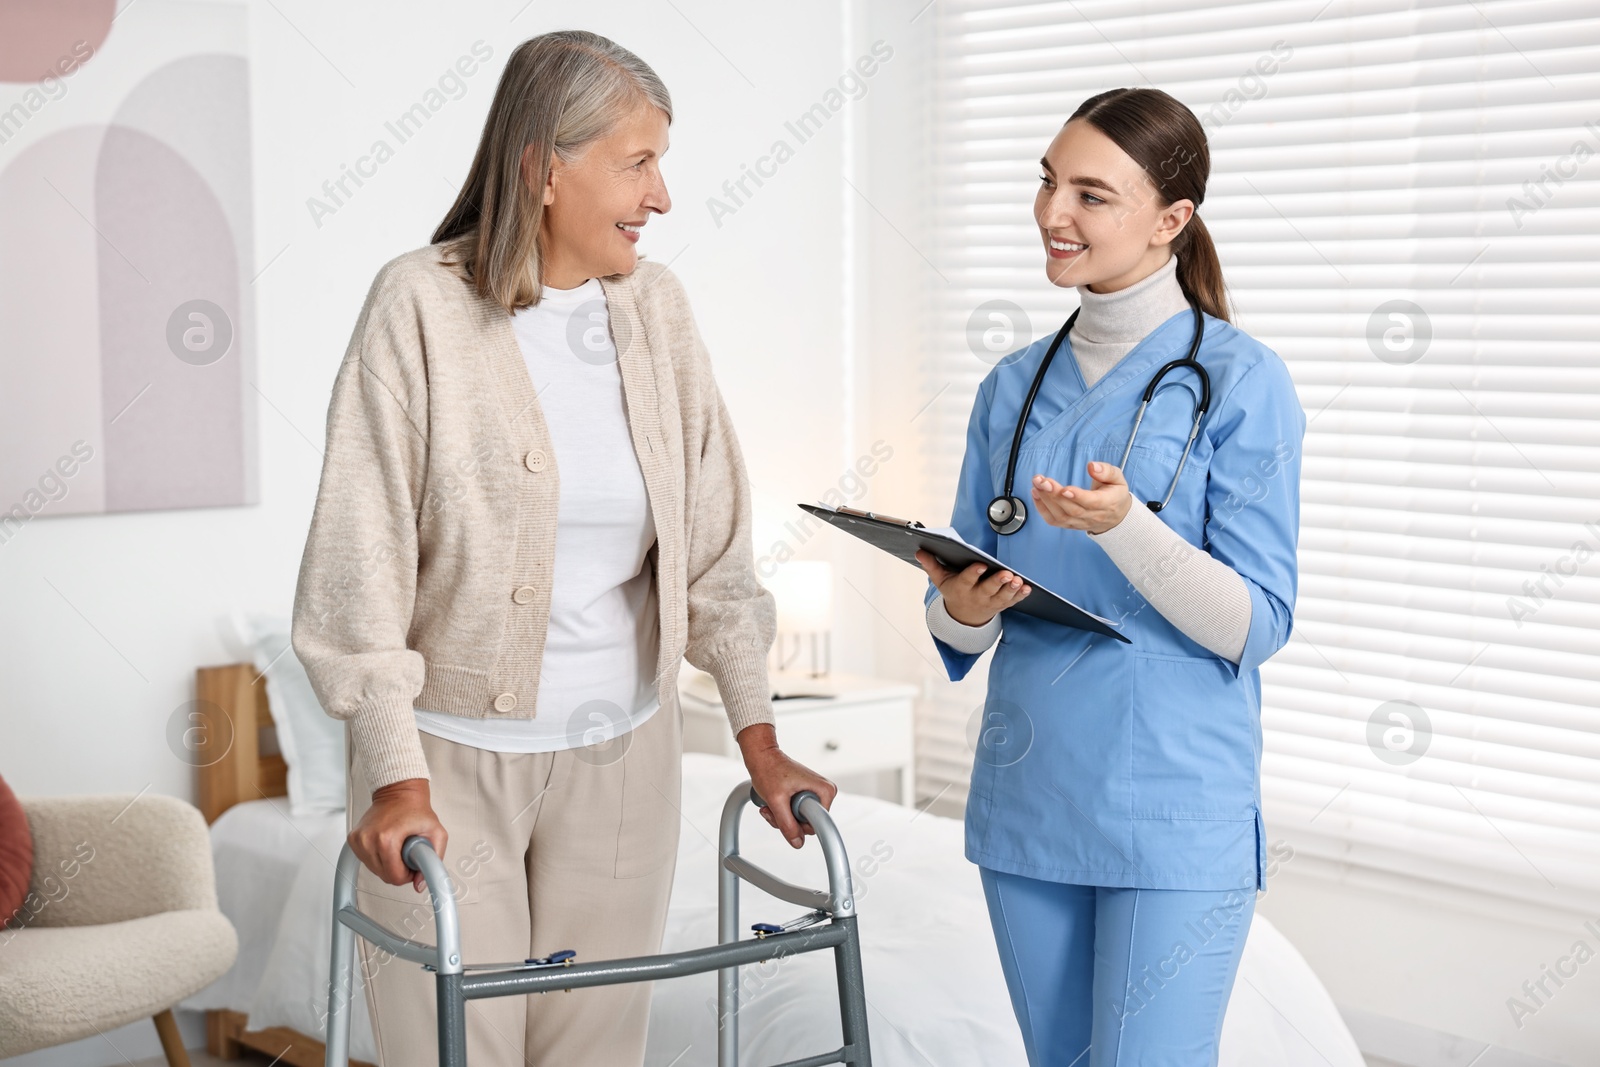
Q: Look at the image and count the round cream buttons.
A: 3